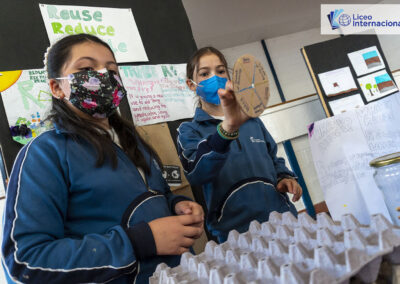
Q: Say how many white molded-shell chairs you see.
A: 0